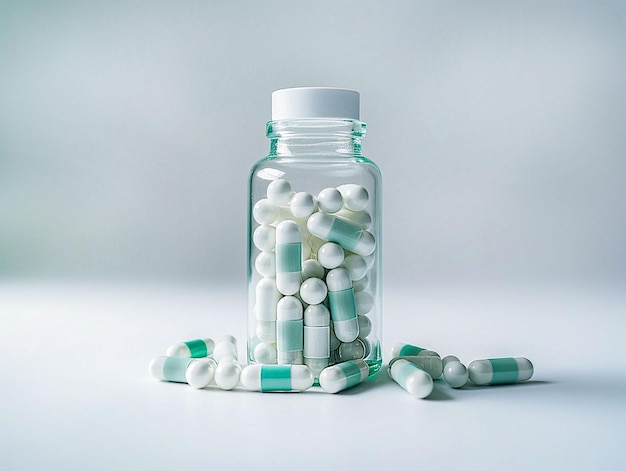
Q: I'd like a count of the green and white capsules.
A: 11